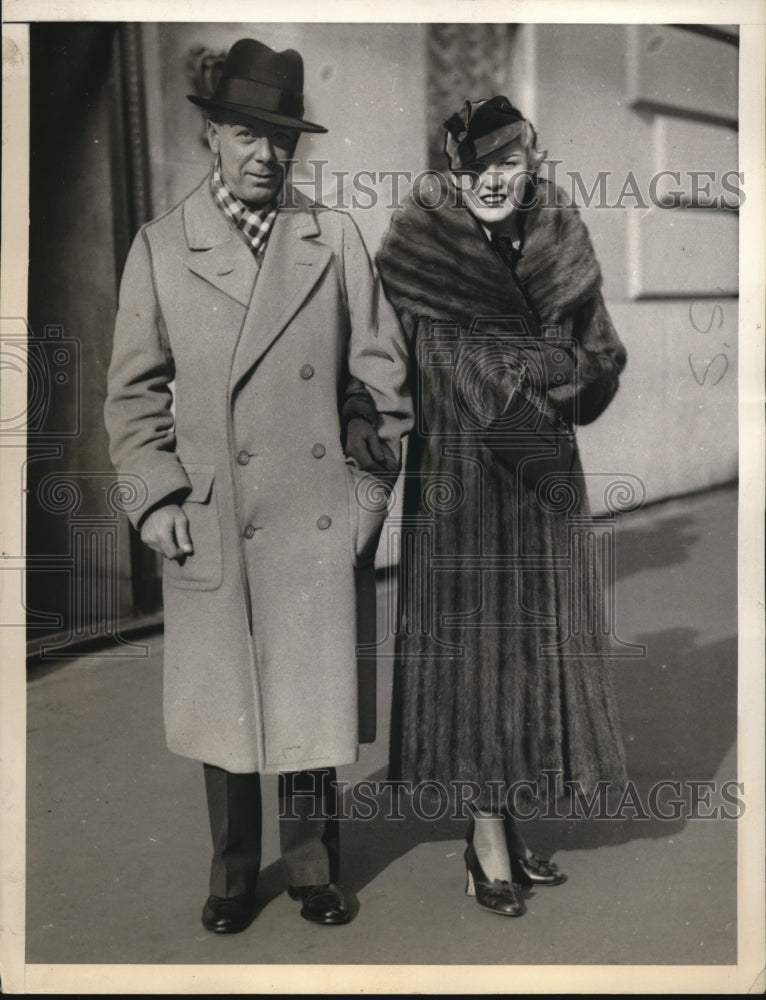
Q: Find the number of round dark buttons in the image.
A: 5